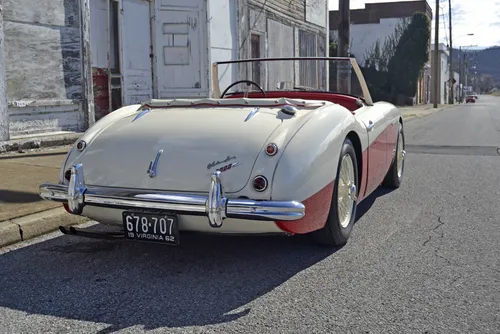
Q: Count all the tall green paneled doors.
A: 0